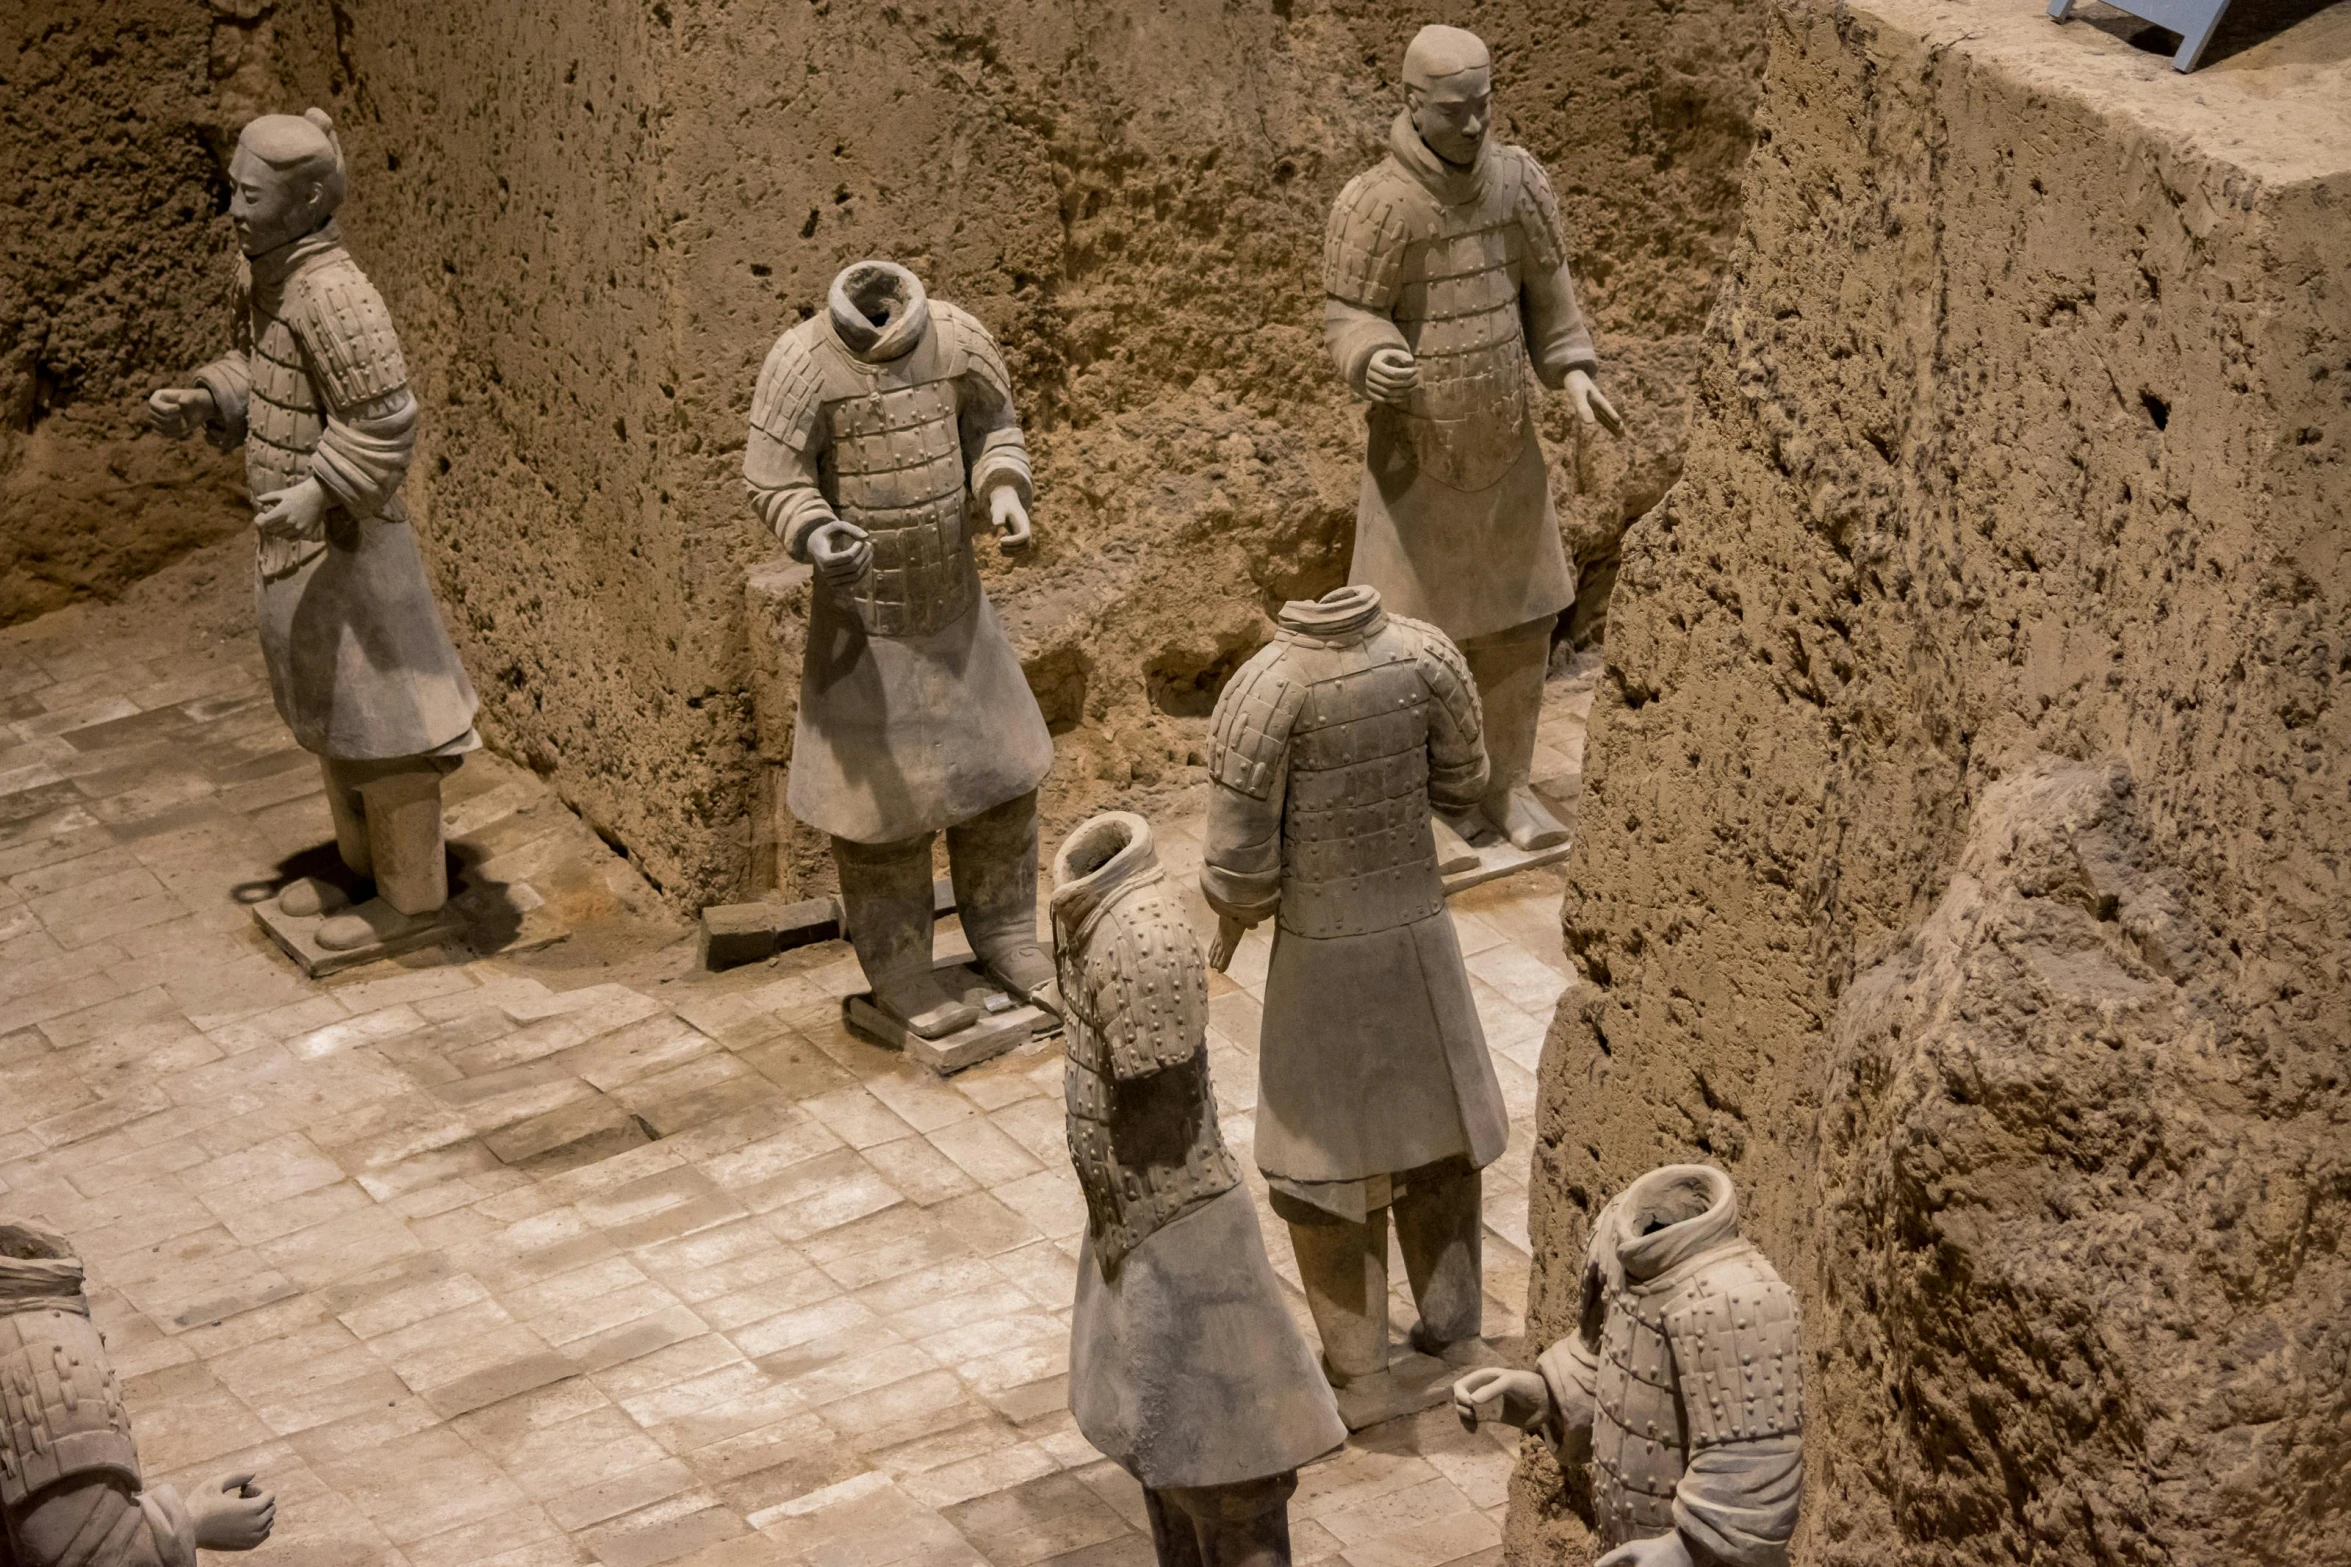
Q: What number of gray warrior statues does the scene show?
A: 7